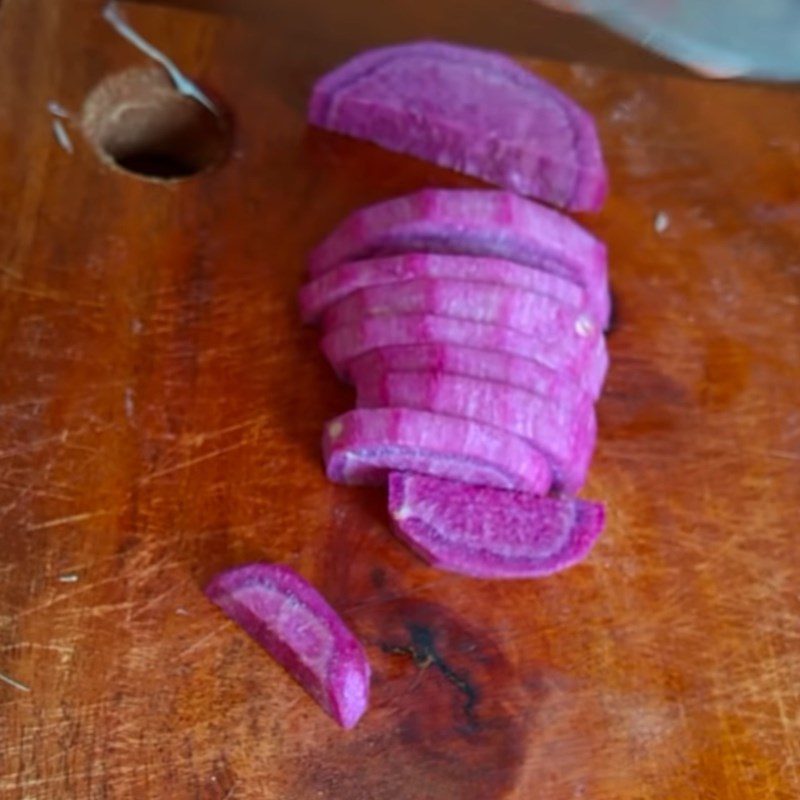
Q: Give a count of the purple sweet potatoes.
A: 10